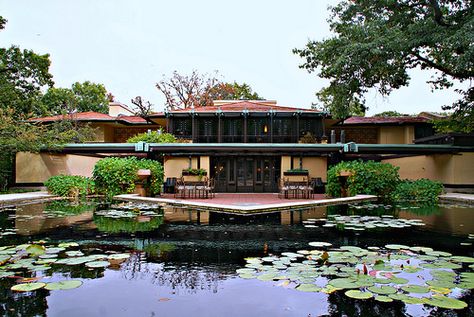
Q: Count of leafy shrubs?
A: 4